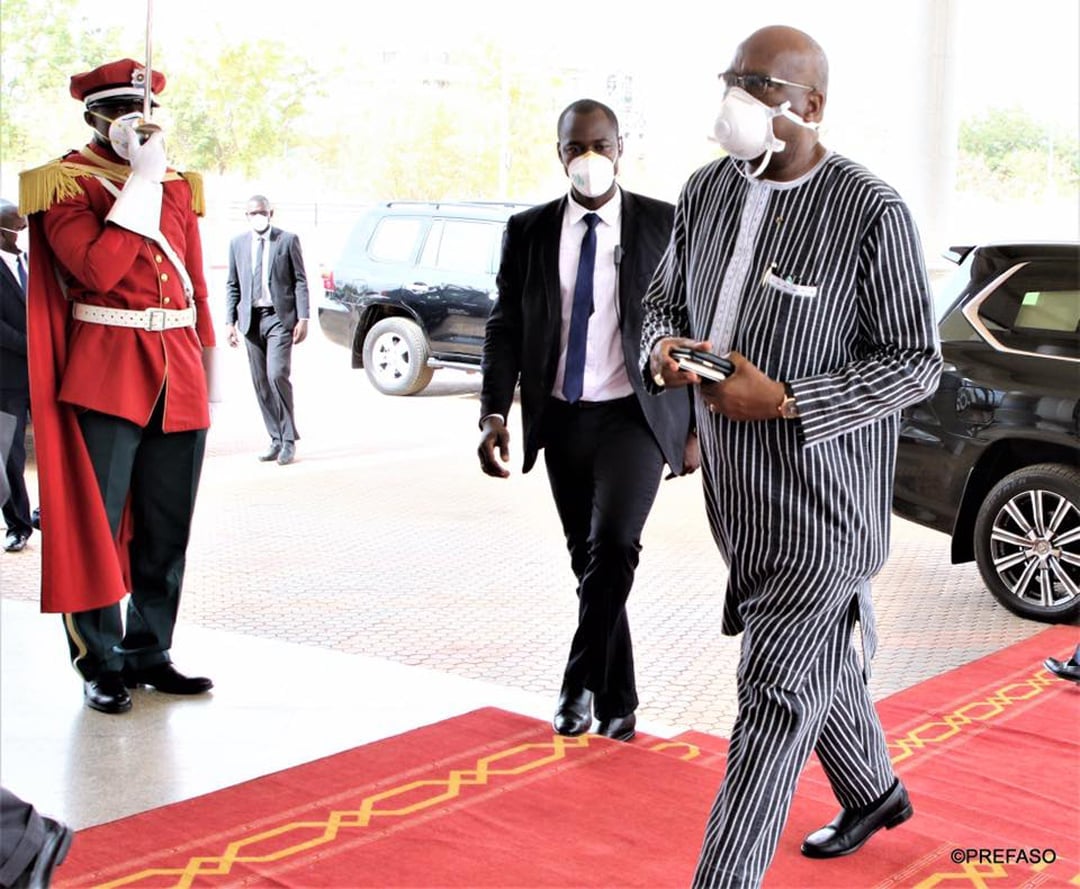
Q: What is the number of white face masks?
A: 5